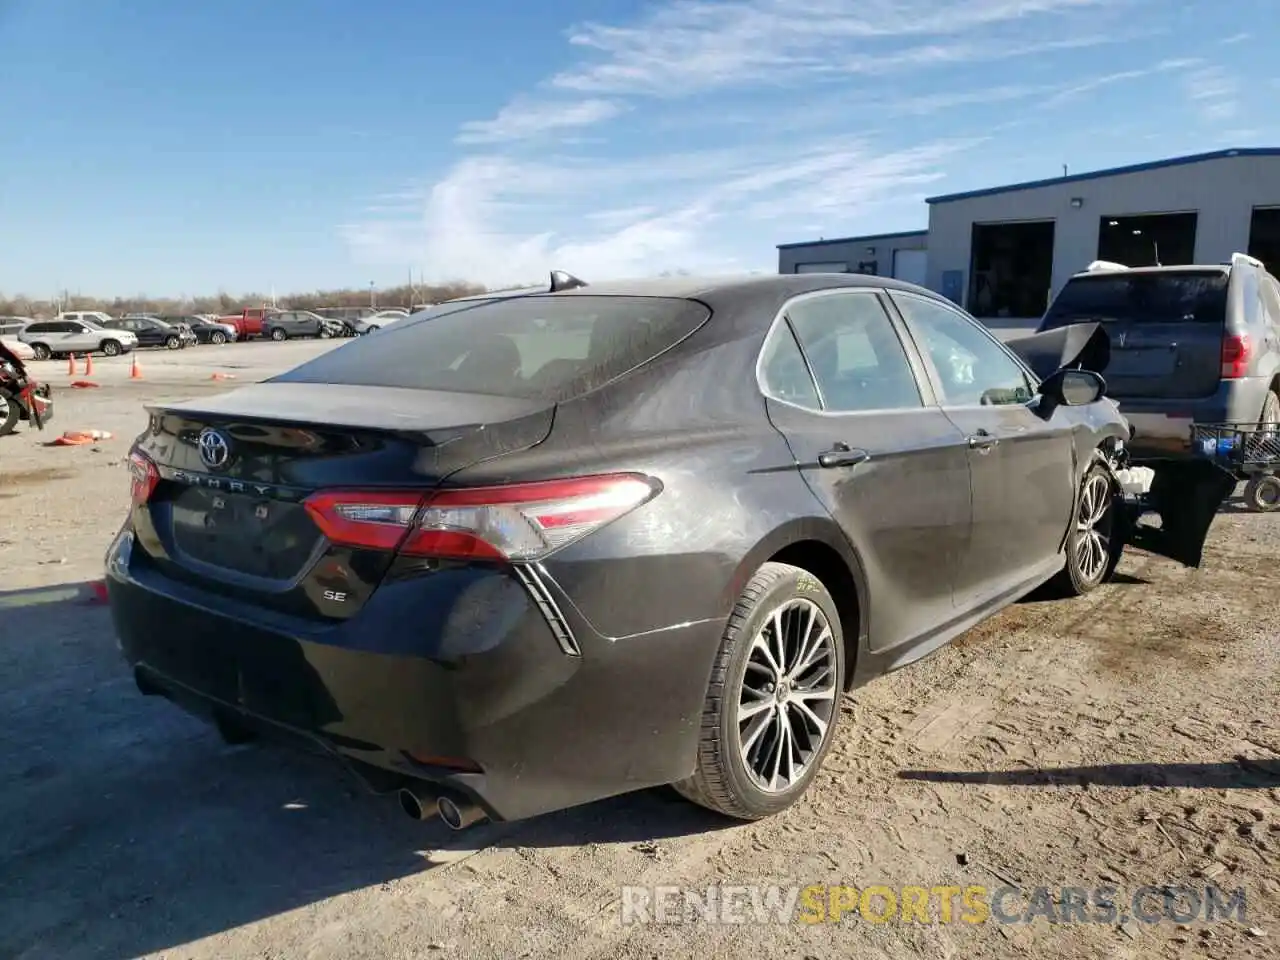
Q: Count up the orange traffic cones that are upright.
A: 3